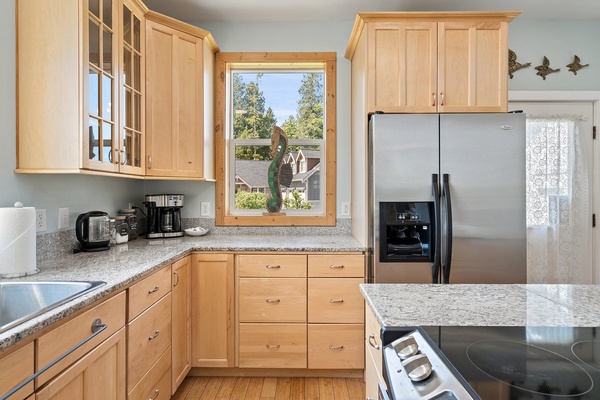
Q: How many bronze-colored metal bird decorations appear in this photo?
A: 3